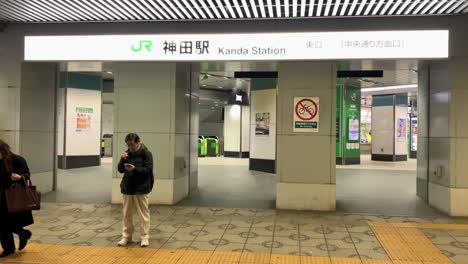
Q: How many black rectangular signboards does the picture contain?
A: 2